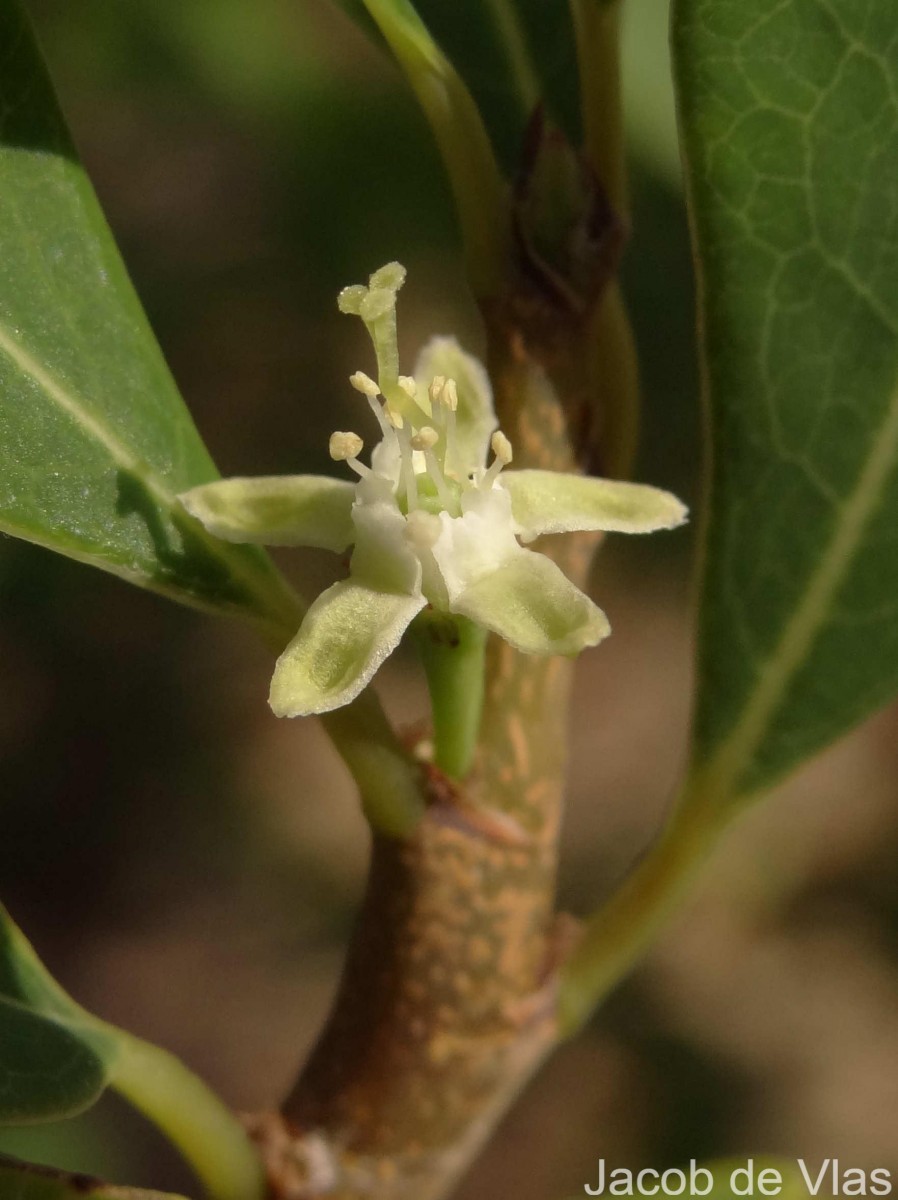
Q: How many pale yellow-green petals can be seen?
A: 5